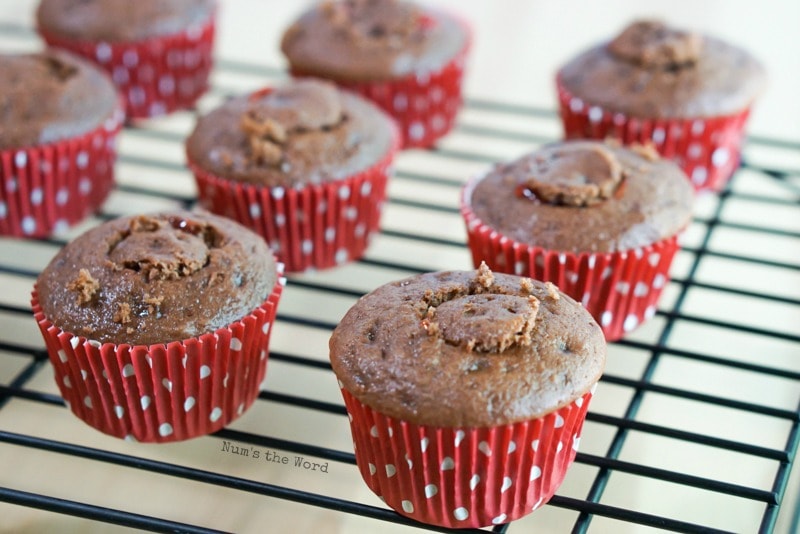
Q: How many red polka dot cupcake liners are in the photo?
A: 8